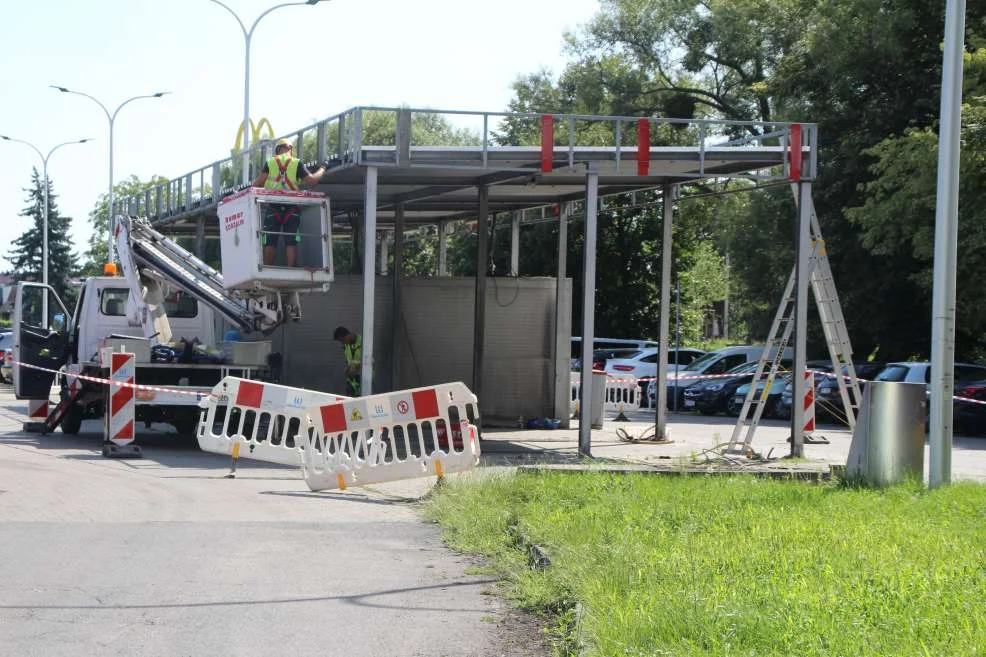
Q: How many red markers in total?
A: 3